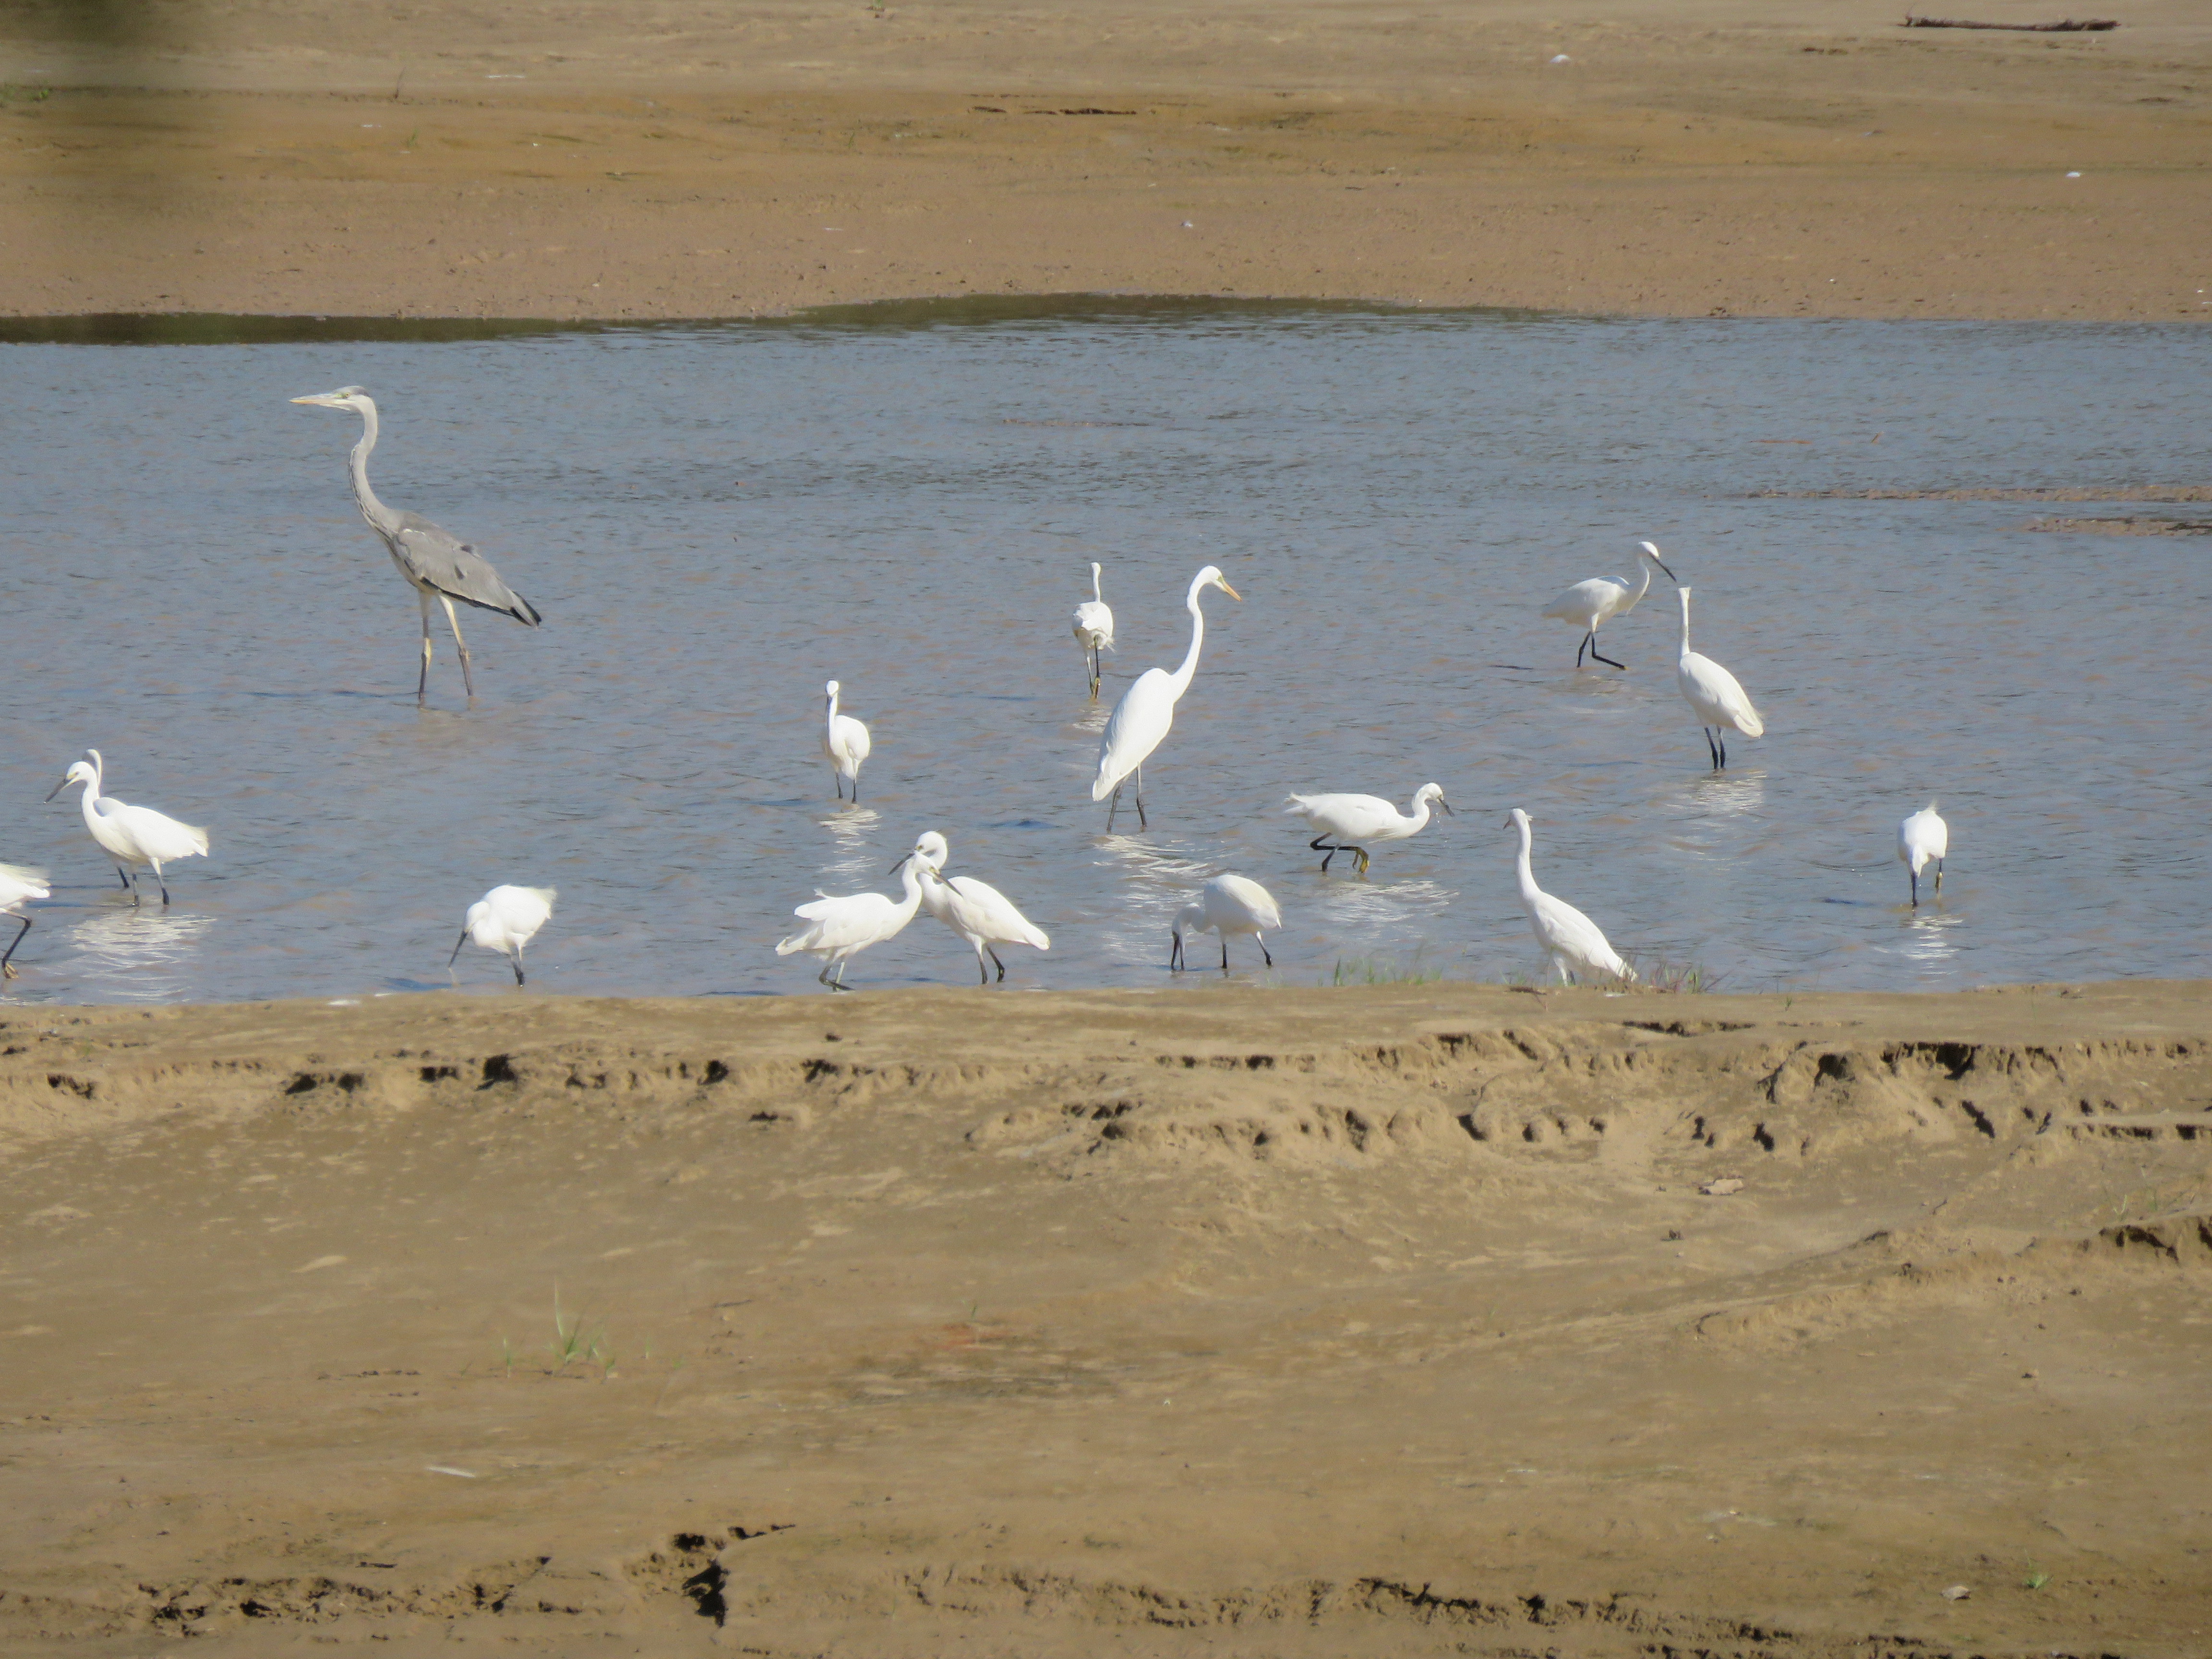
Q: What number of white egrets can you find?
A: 15